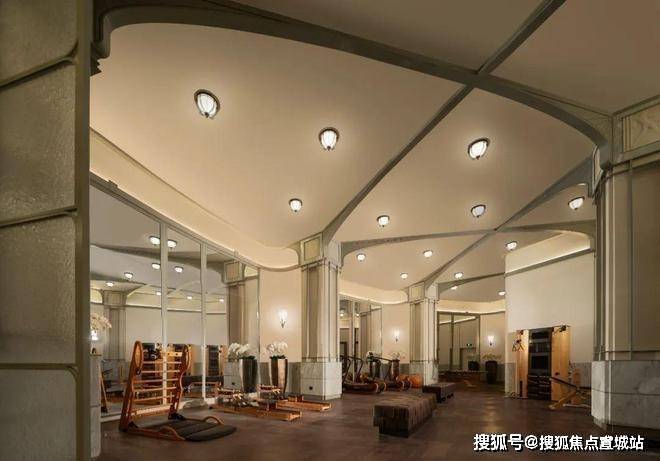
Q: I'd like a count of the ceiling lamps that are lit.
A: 14